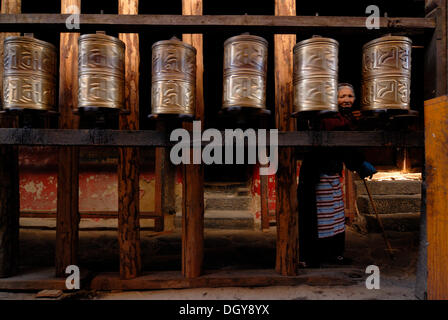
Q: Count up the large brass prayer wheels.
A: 6